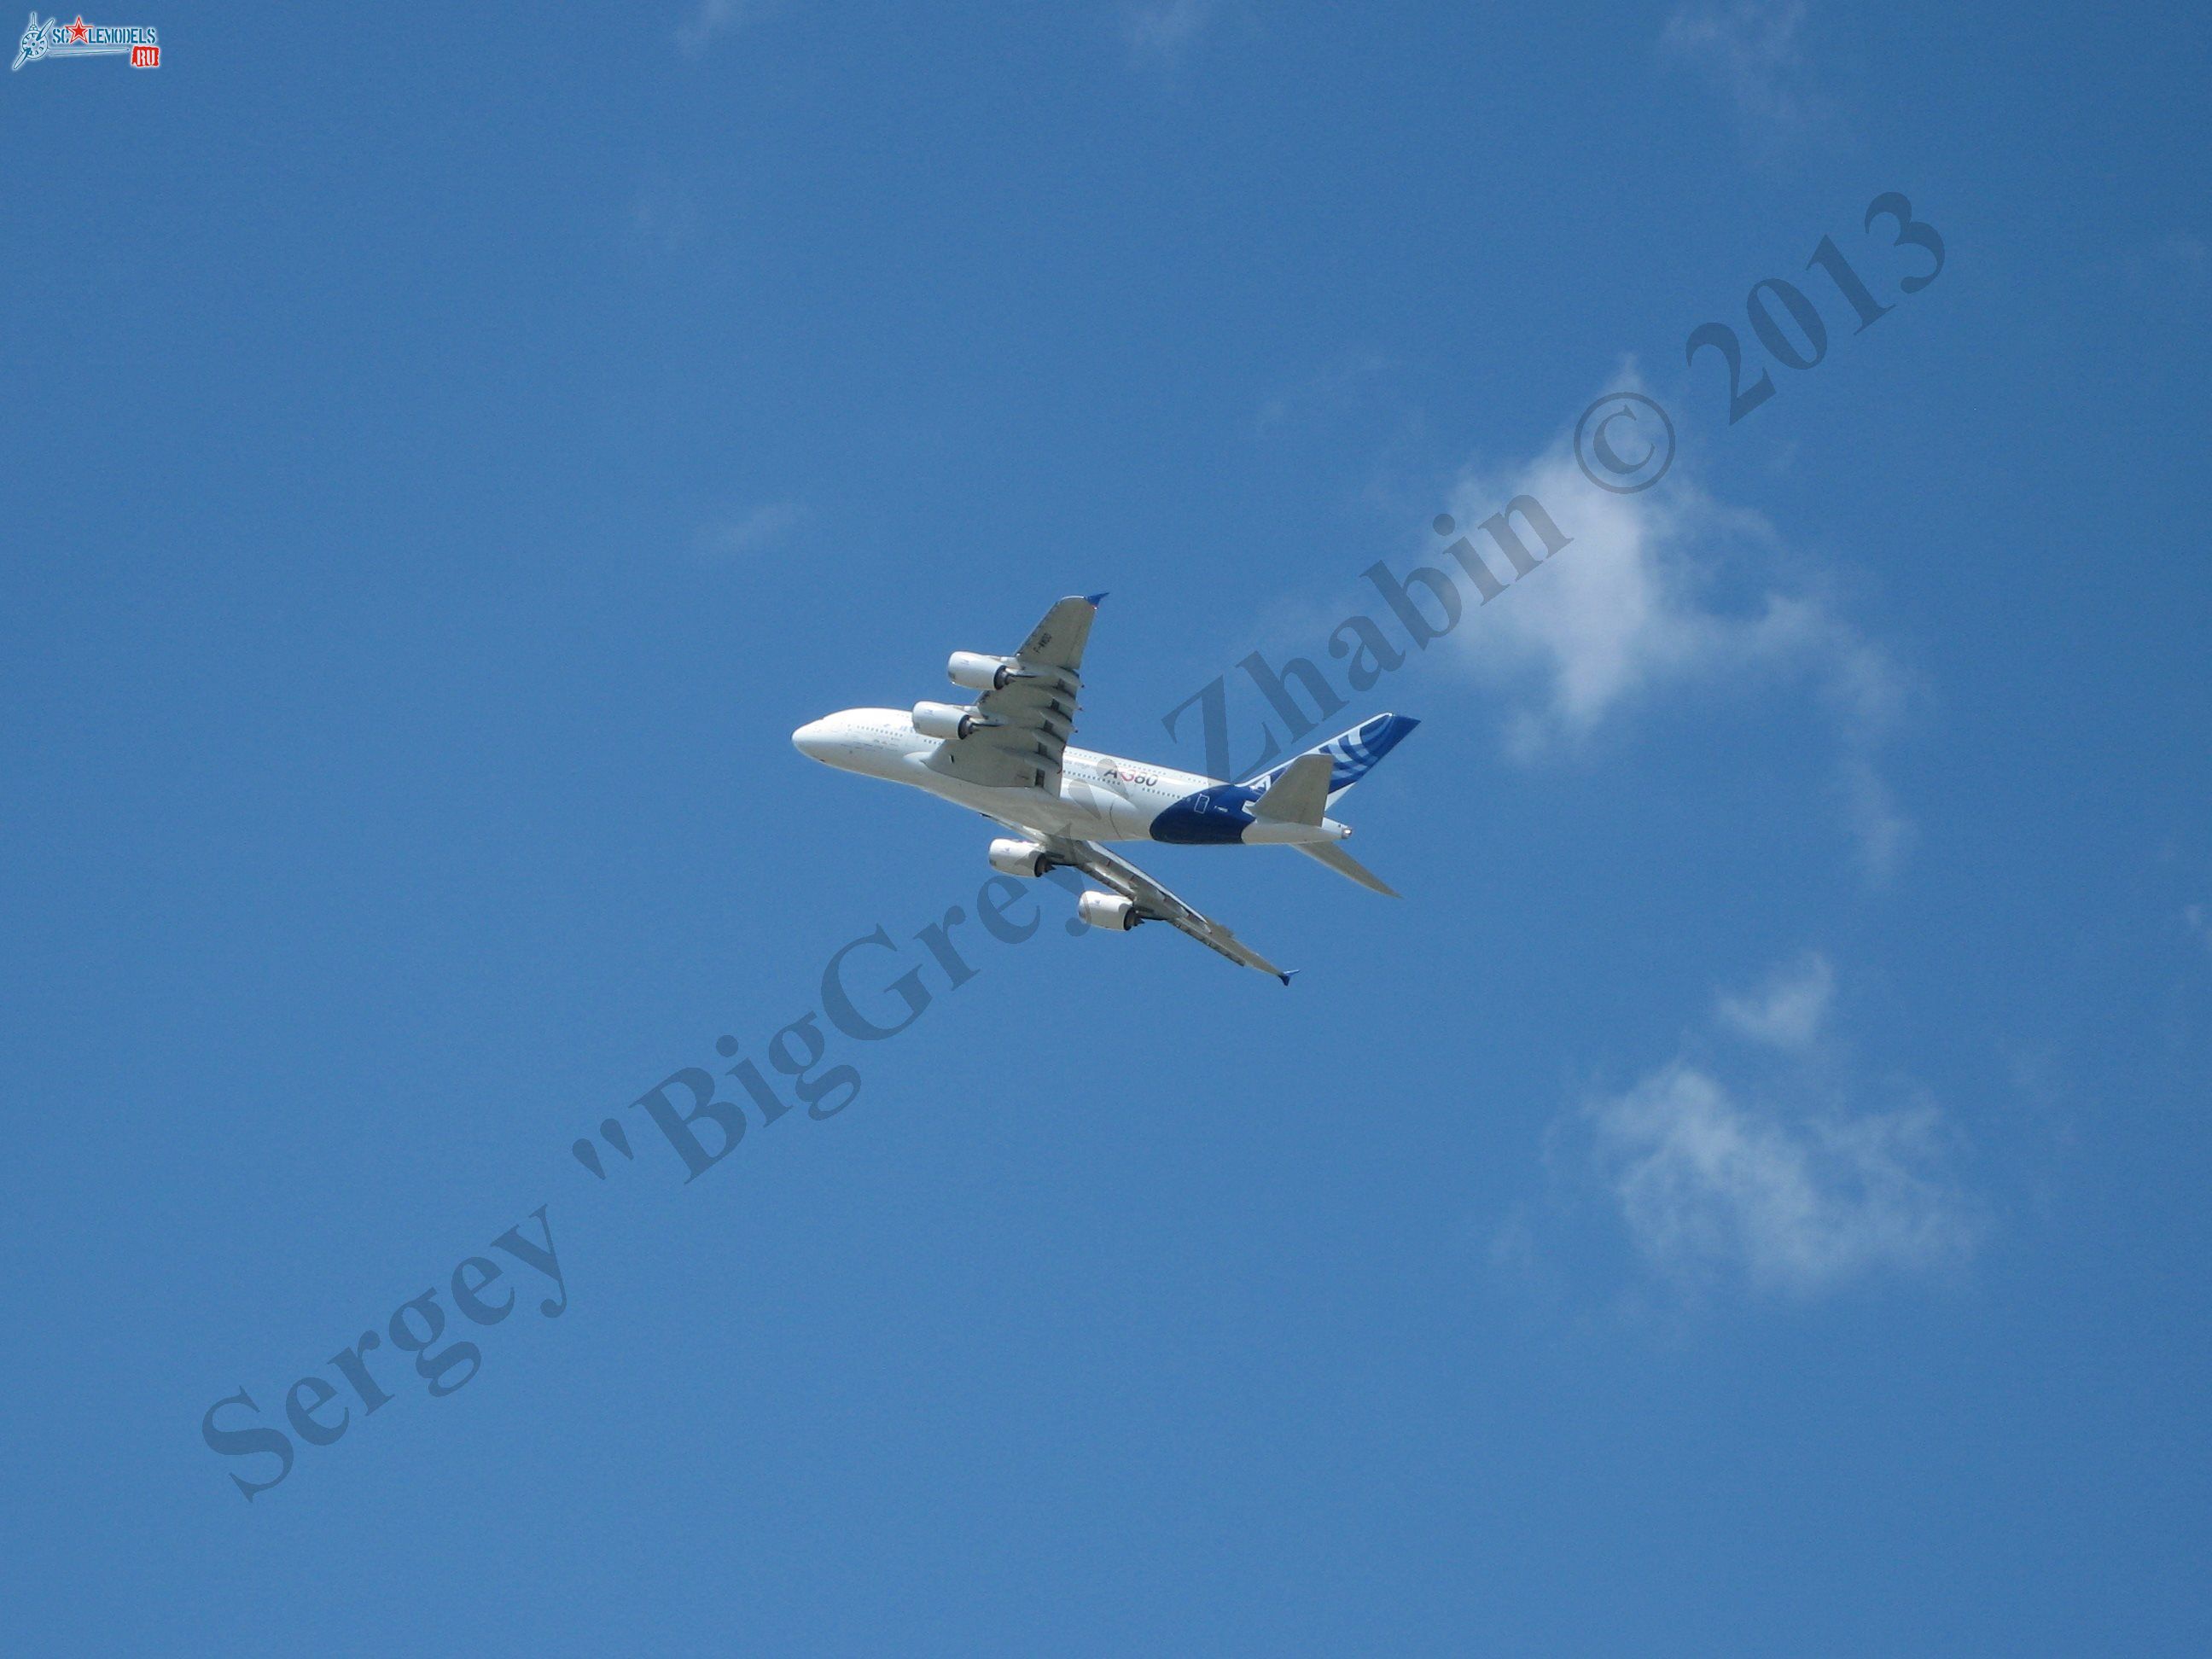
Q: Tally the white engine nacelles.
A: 4